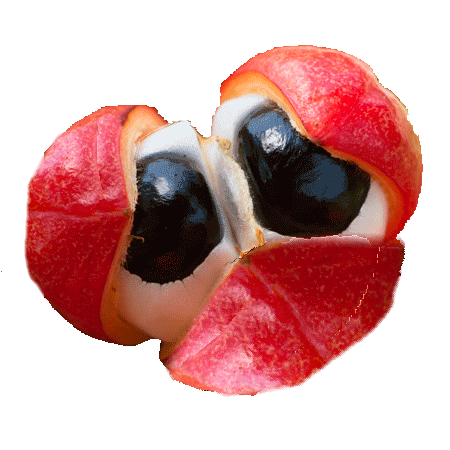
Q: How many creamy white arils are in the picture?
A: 2